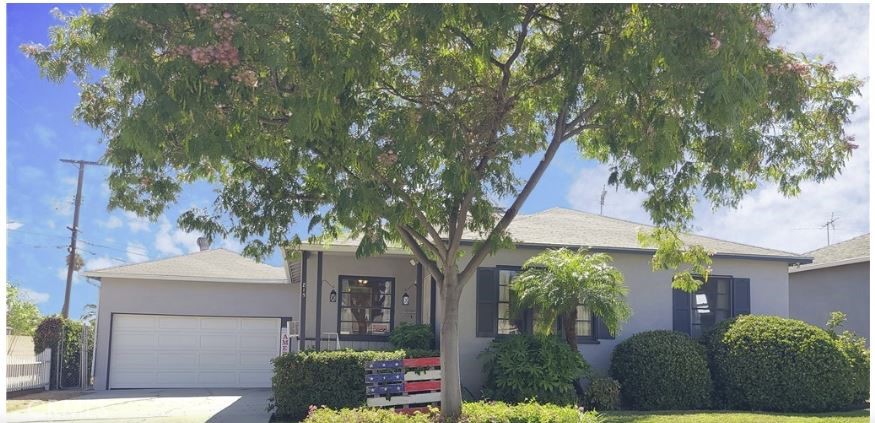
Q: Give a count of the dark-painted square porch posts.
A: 3